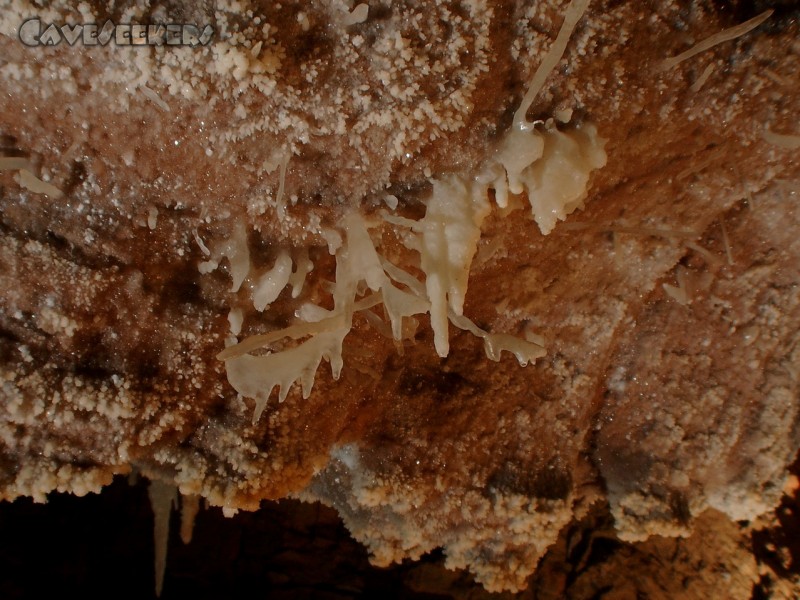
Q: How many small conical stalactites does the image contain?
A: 2